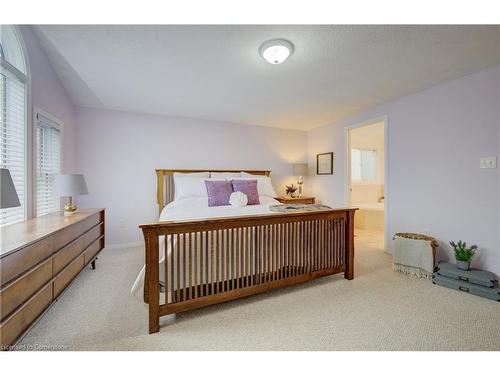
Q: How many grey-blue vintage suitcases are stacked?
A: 2